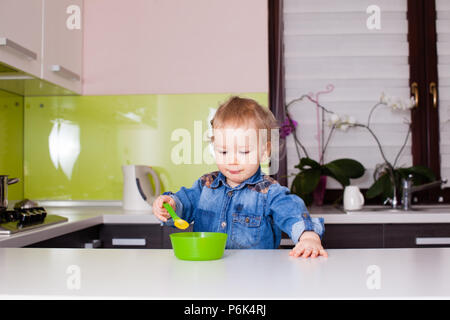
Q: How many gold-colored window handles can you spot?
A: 2